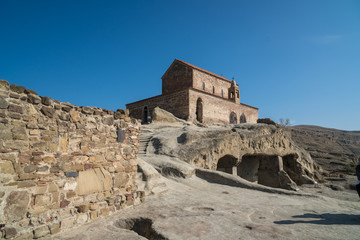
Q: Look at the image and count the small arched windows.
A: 3